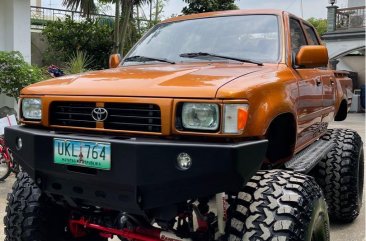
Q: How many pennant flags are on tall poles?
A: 0